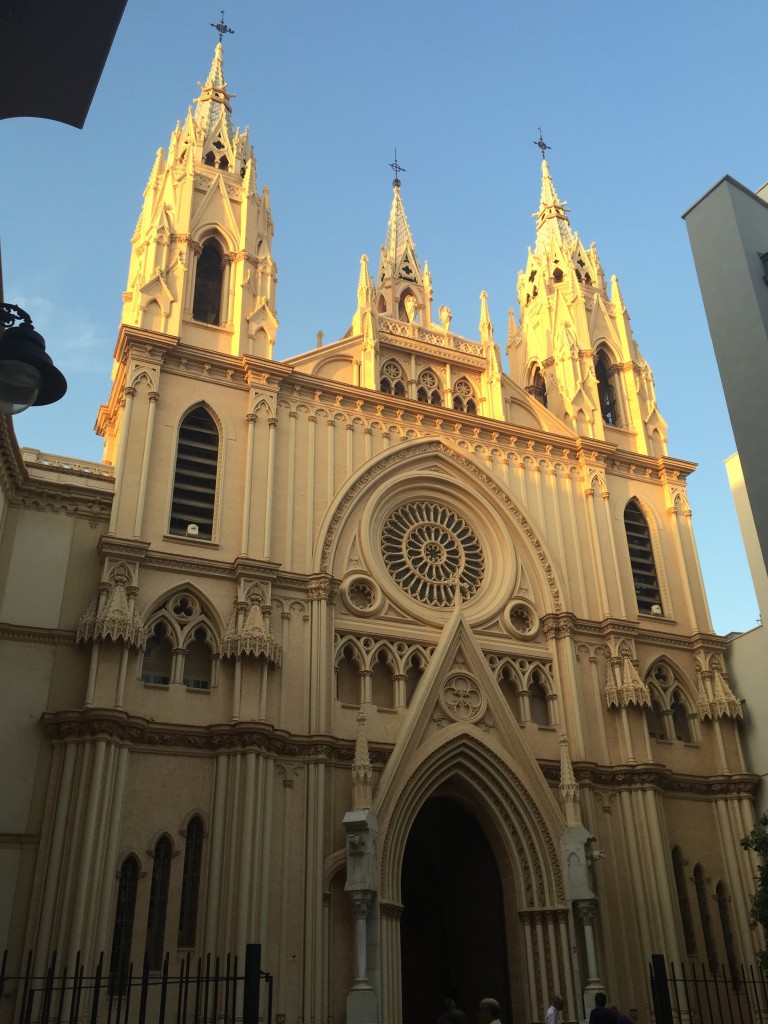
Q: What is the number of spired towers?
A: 3